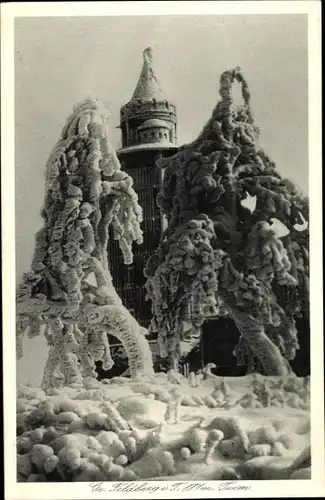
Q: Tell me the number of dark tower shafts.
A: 1